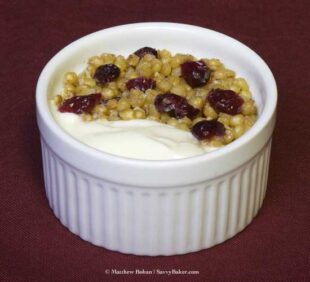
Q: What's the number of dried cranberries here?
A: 8